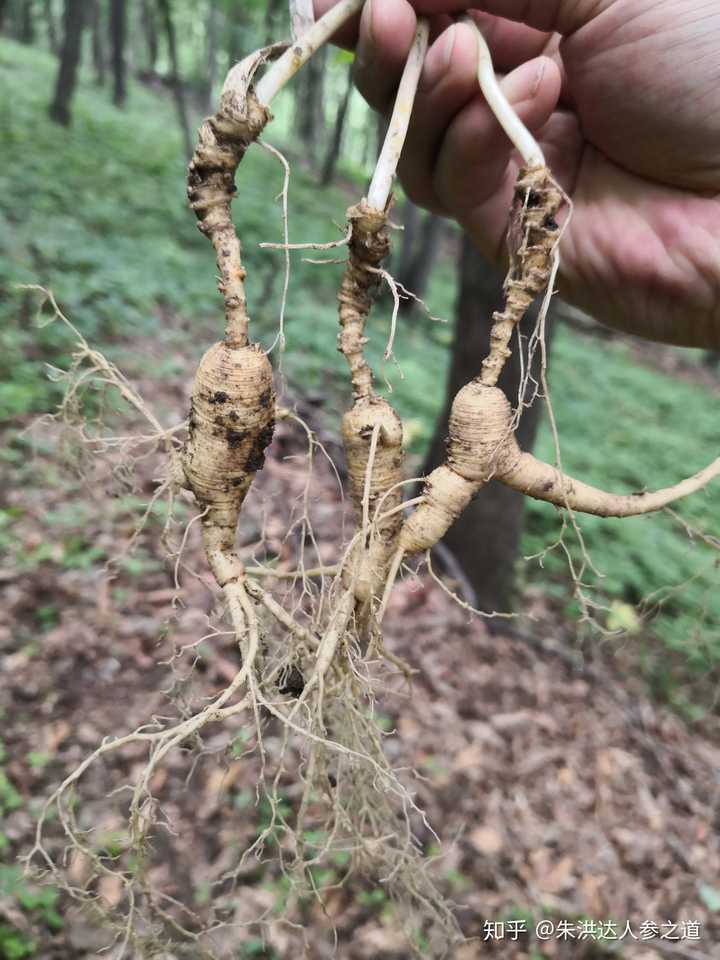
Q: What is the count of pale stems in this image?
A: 3